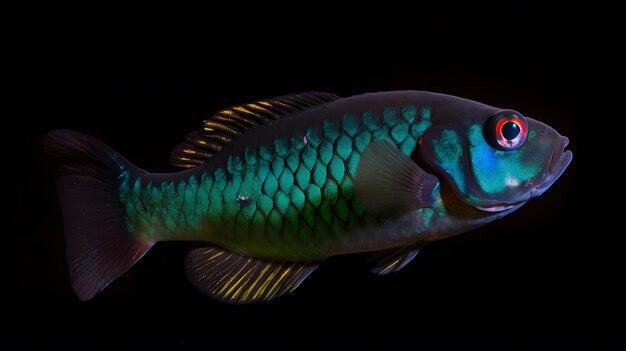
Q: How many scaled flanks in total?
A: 1